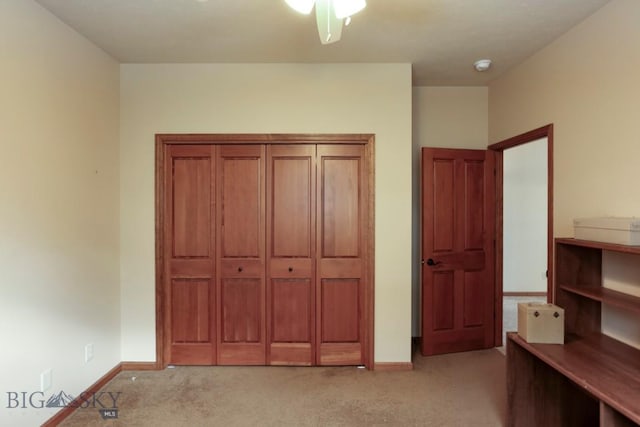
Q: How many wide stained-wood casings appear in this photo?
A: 2